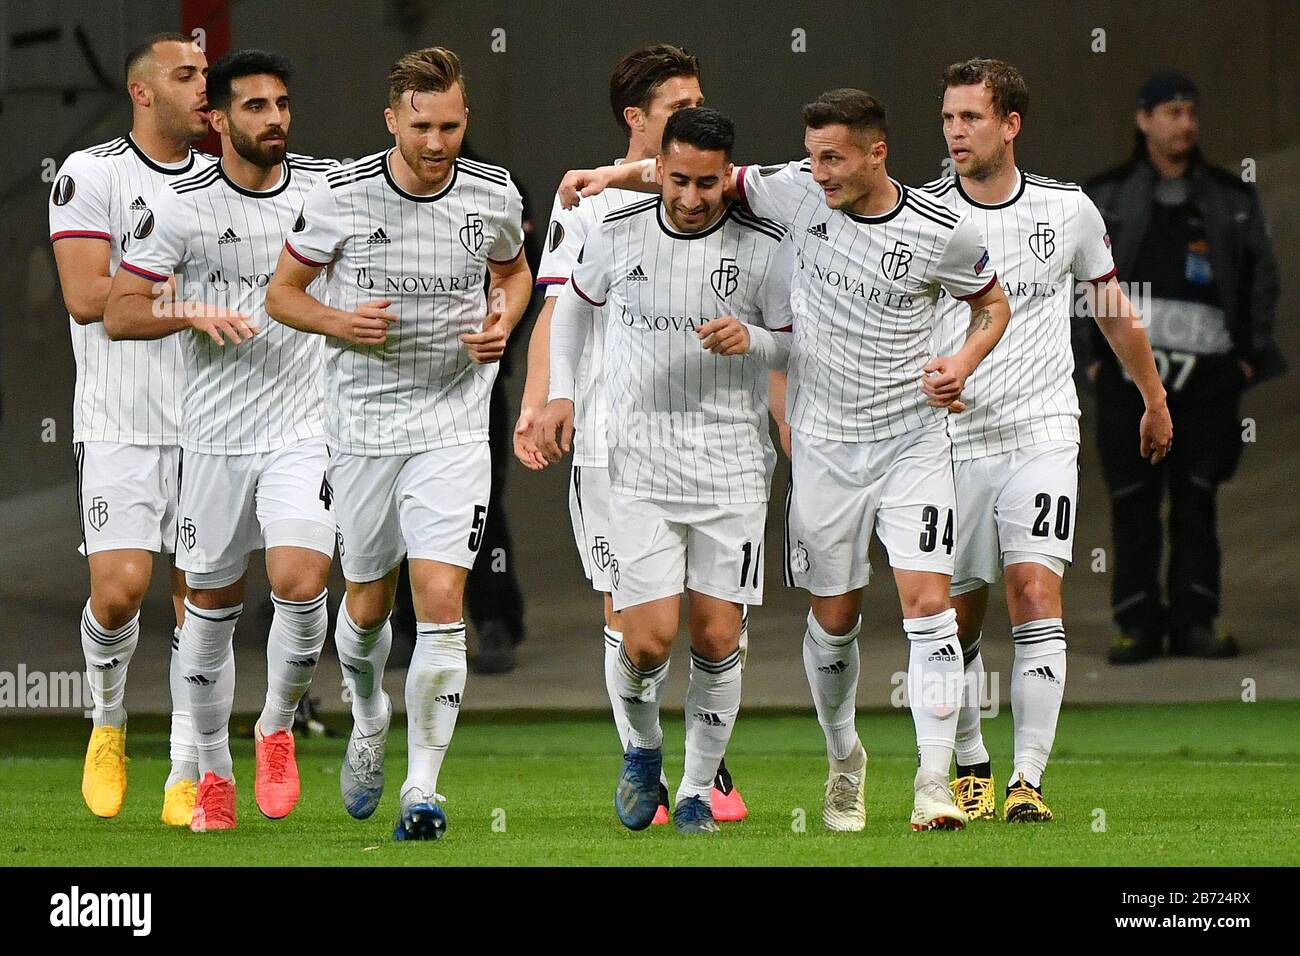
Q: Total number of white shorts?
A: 7